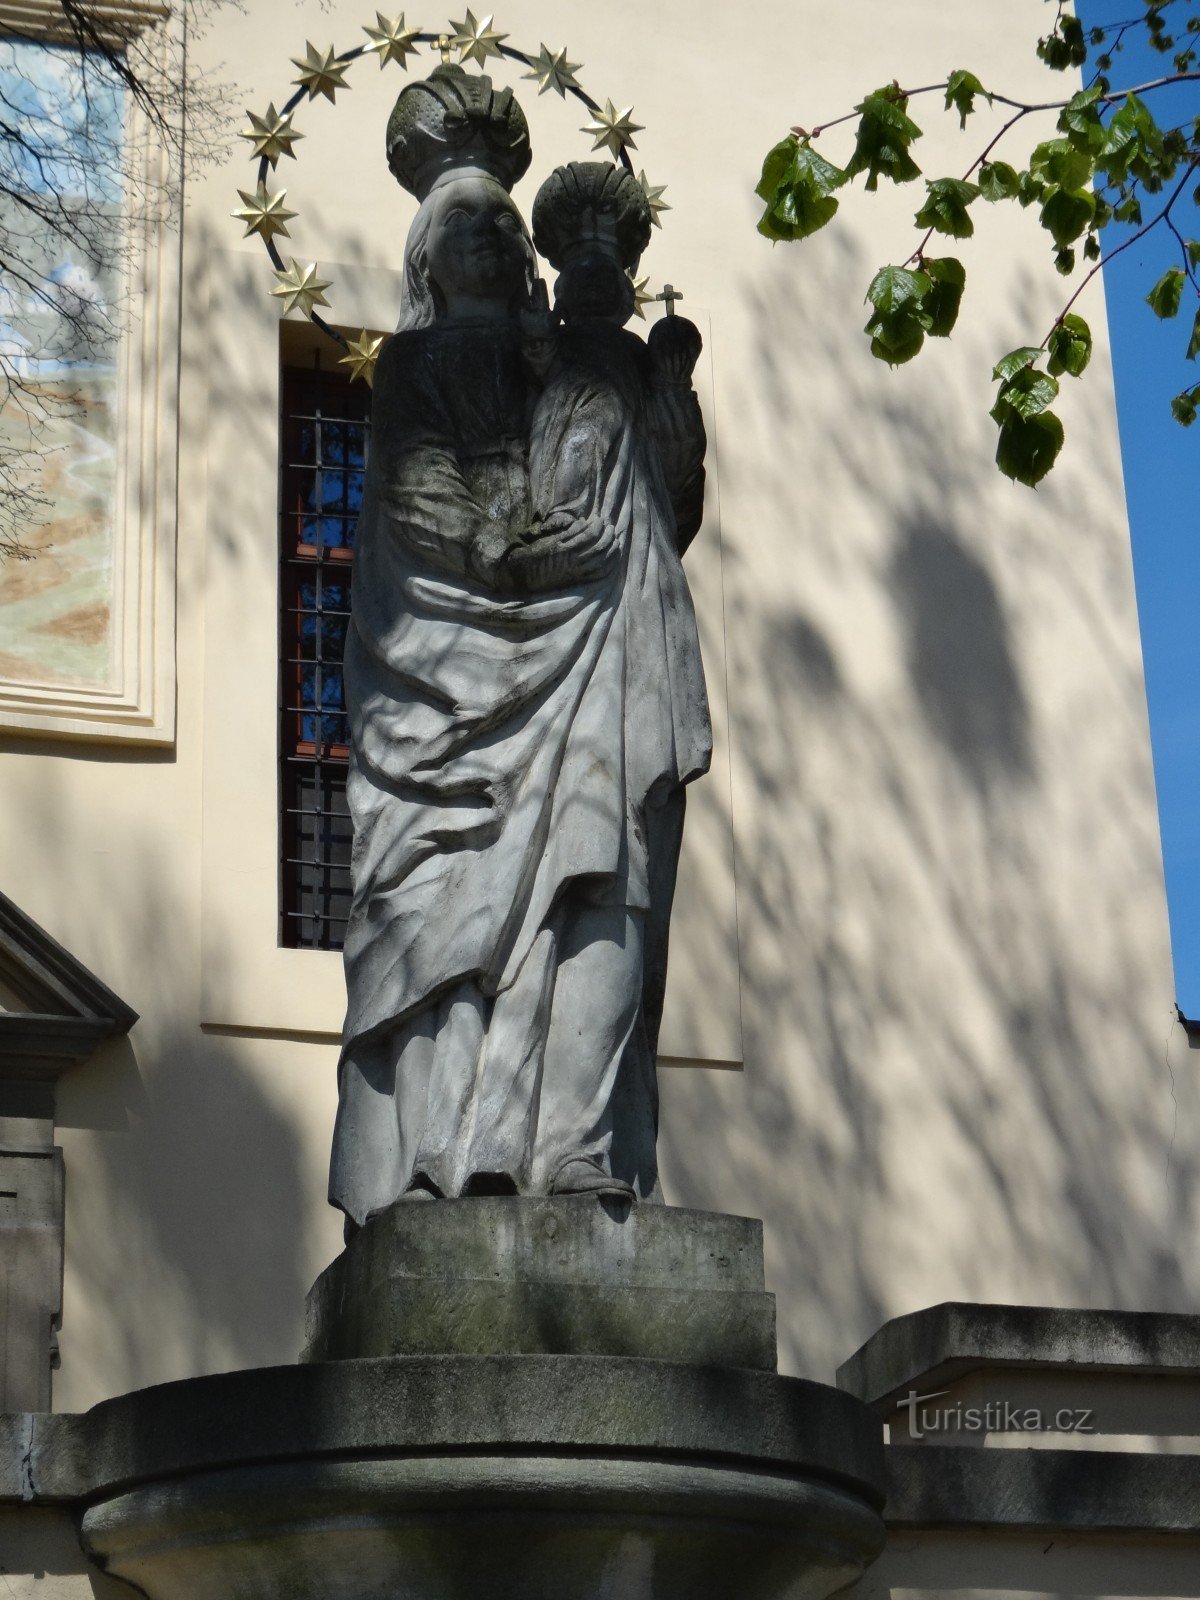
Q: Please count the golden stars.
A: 11